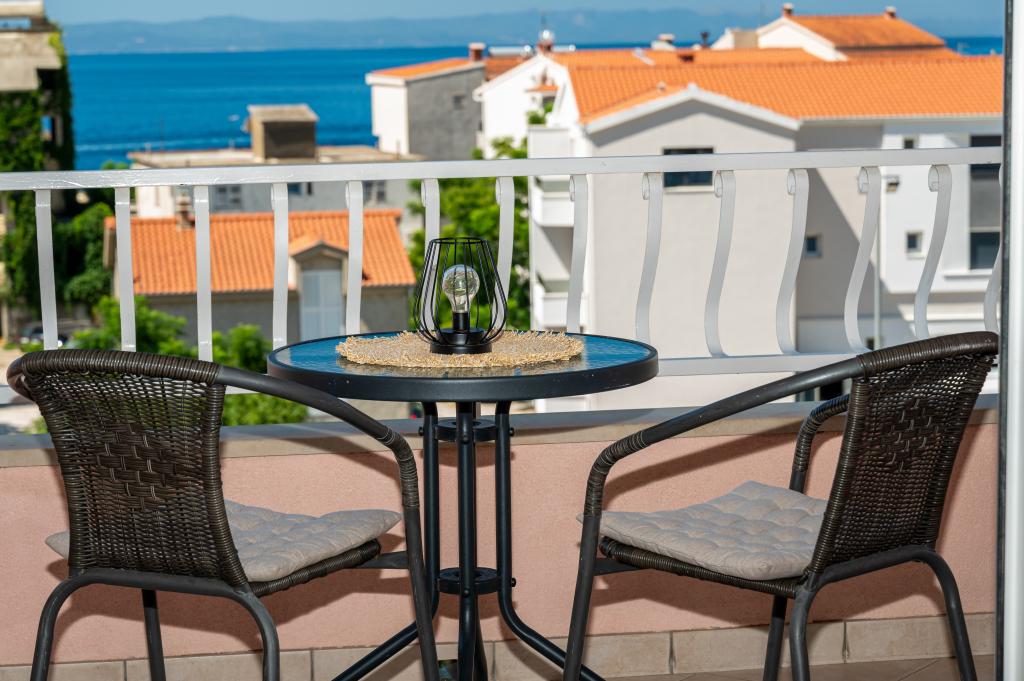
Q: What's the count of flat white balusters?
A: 14